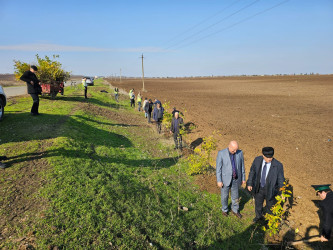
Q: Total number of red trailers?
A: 1